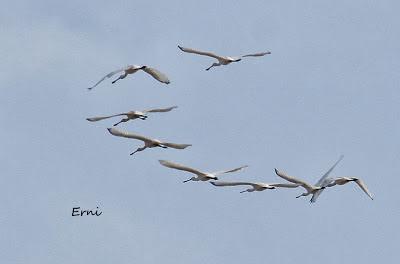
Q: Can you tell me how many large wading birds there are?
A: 8